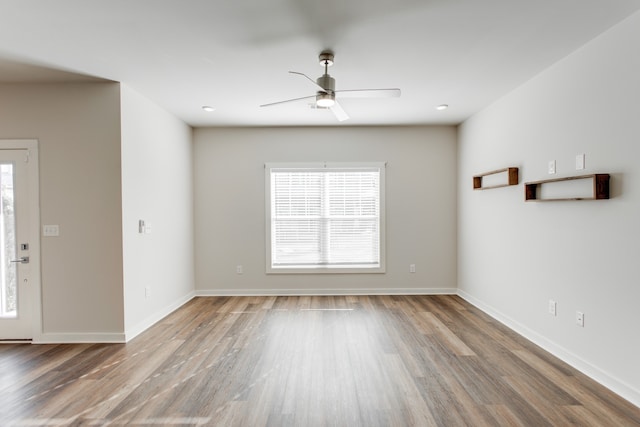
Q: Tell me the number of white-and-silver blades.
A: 4